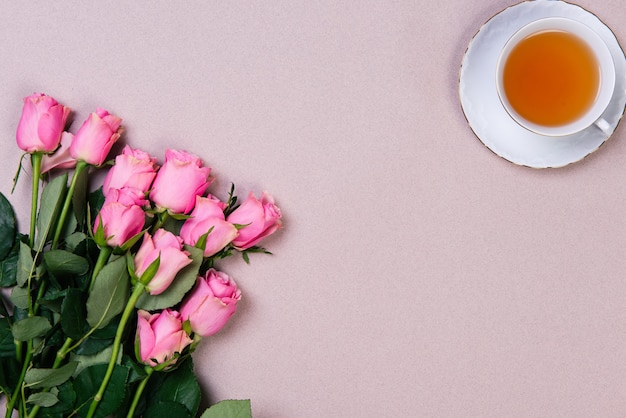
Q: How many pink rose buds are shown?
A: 10